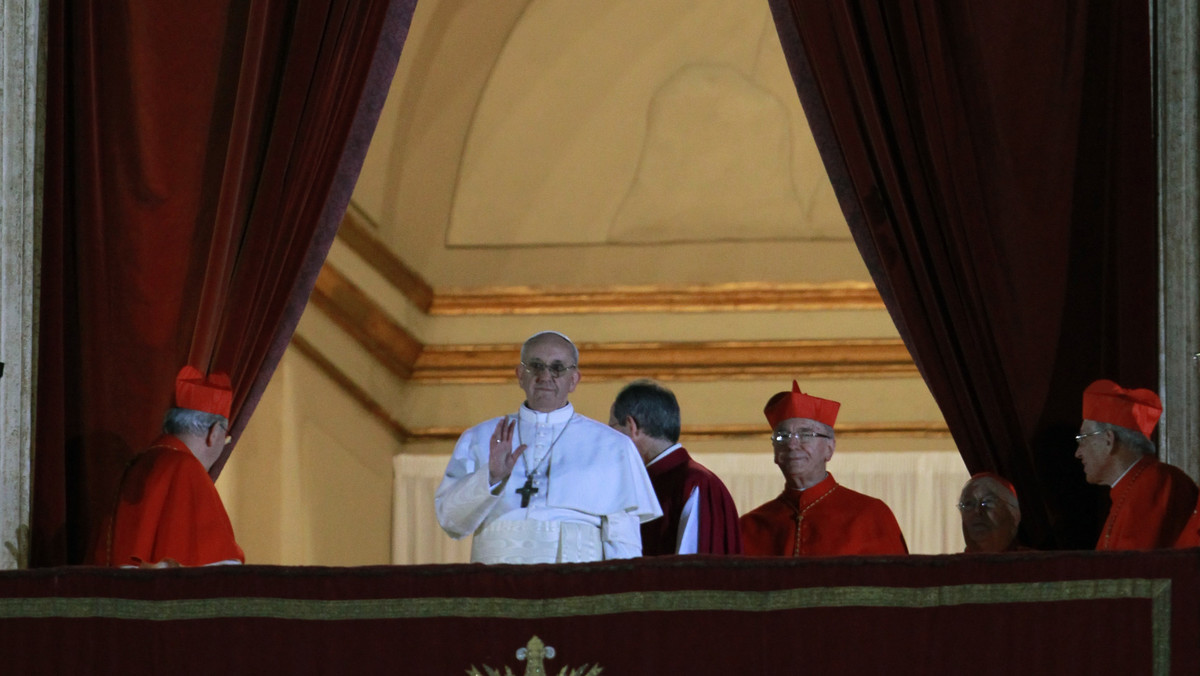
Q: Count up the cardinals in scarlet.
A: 4